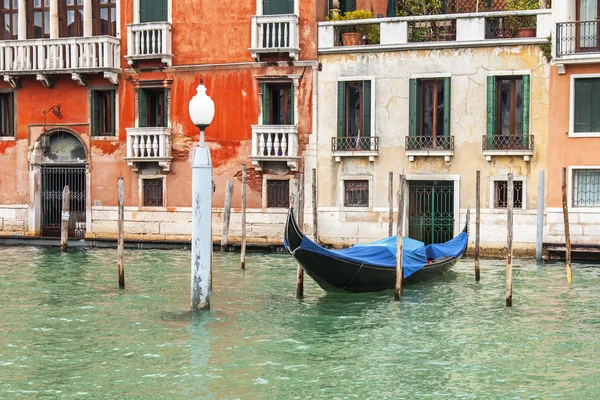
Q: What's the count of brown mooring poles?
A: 11